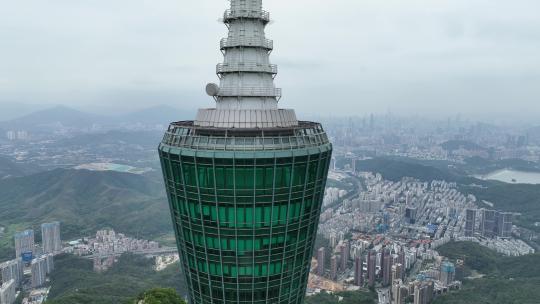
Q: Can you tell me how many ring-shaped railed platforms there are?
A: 4